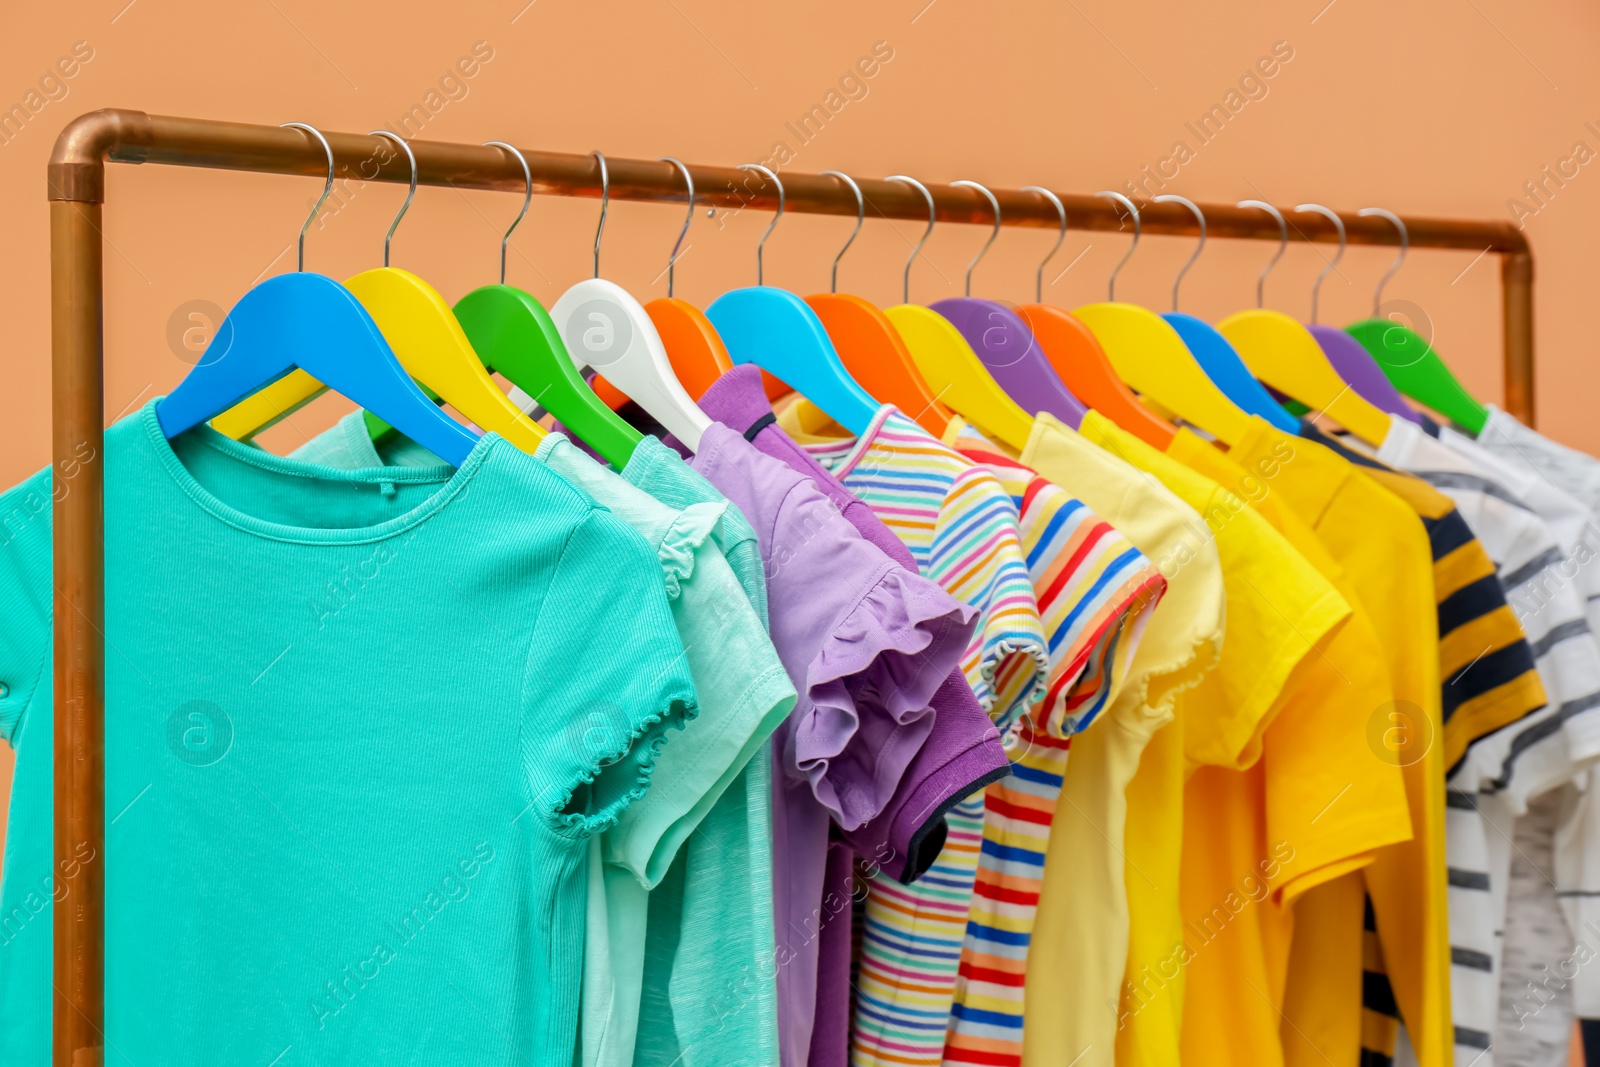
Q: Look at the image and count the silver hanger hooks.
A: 15